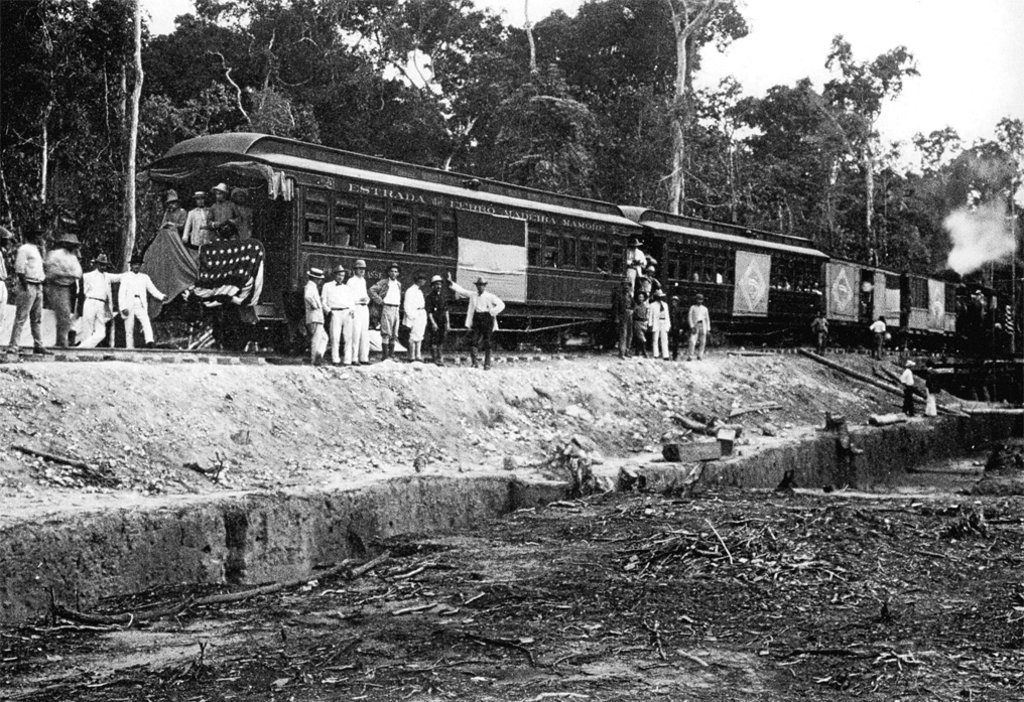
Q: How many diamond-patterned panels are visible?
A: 3